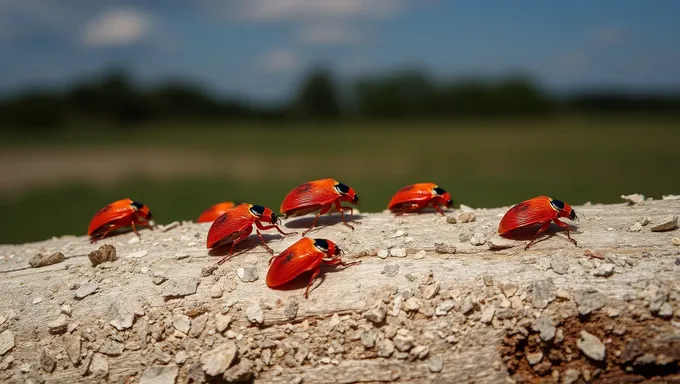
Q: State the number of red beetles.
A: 7